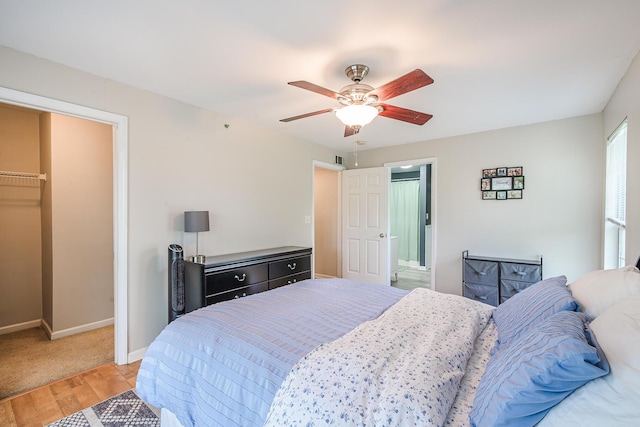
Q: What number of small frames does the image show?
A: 8